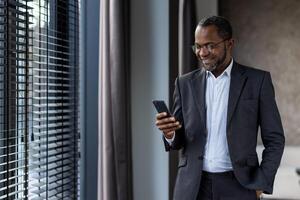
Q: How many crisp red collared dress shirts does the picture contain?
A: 0